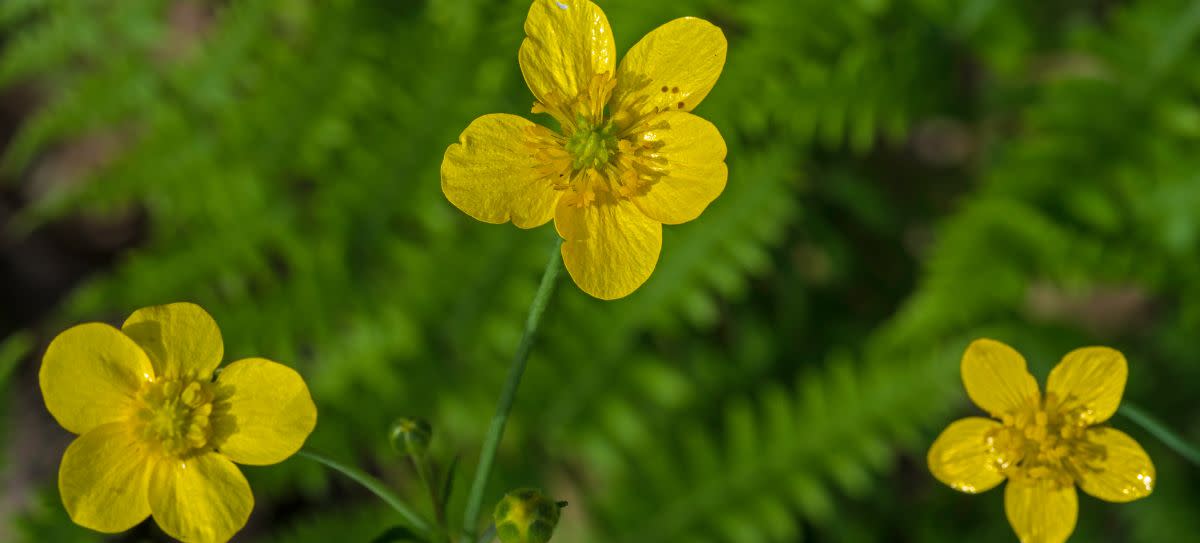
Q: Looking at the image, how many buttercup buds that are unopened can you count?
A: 2